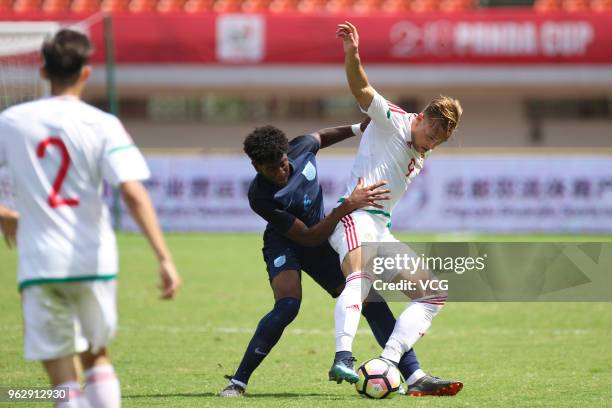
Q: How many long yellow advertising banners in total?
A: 0